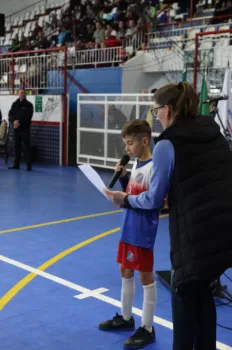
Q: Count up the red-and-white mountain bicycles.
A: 0